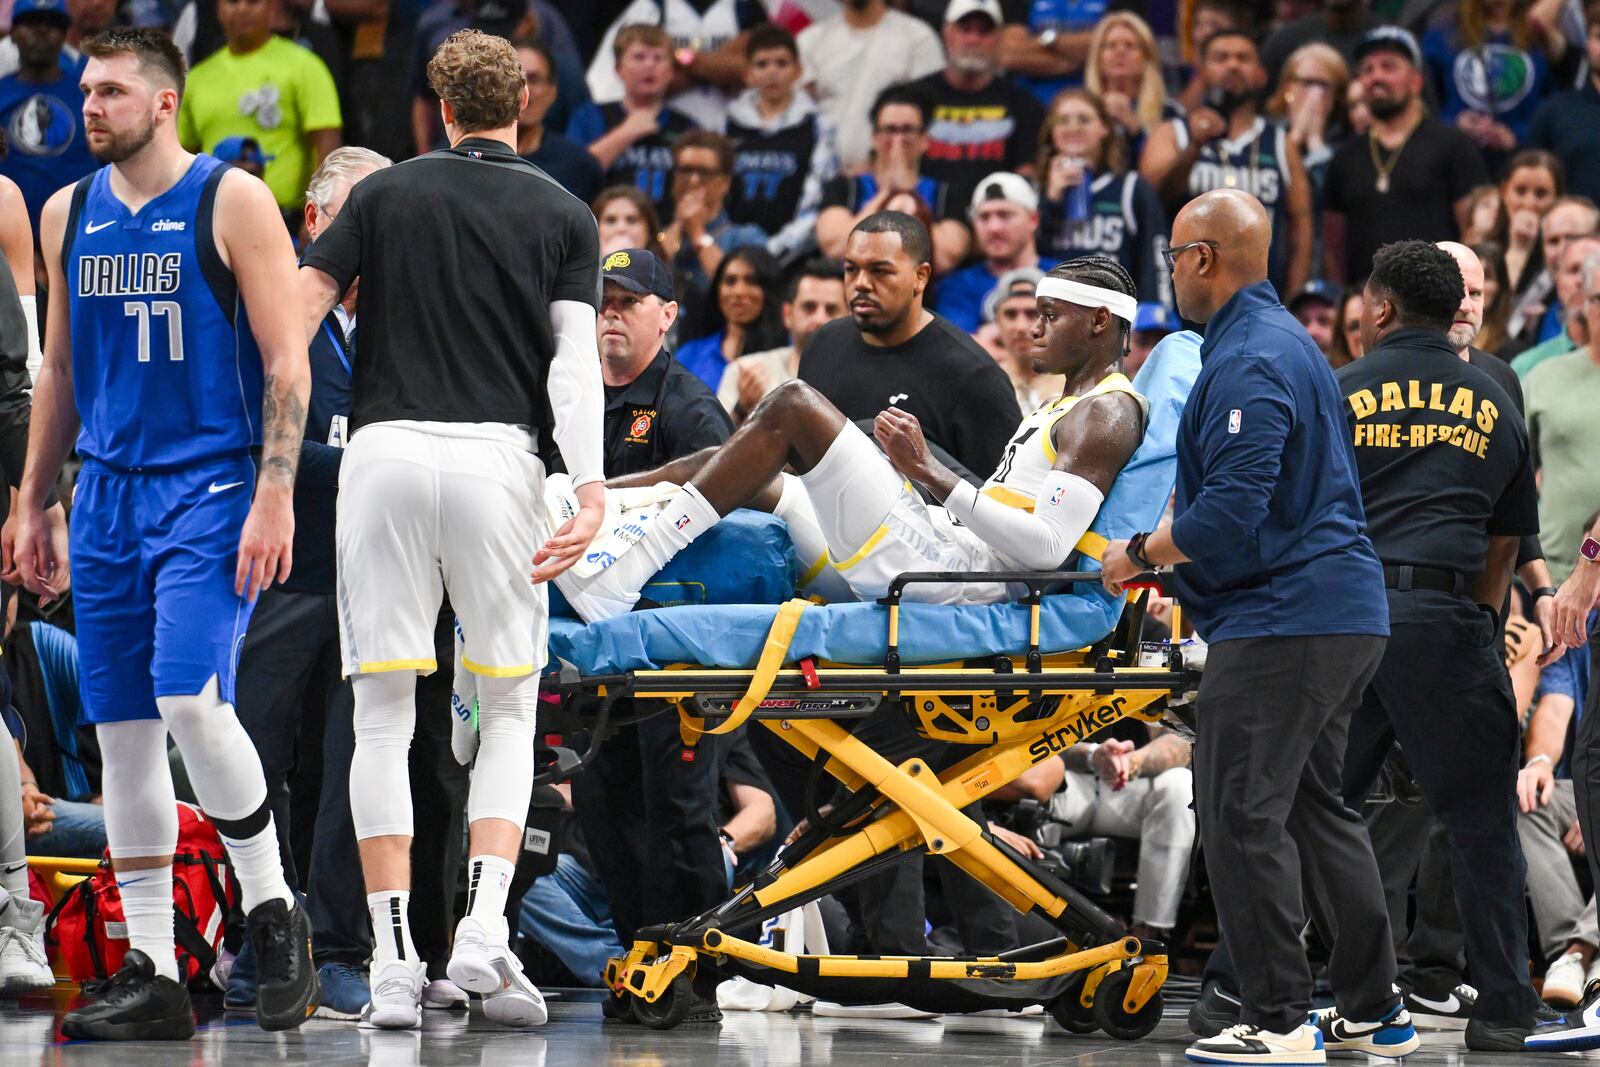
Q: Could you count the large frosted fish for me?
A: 0